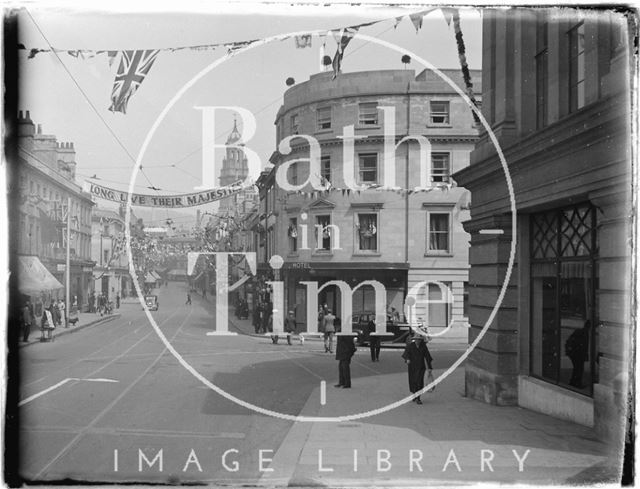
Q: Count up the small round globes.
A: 3